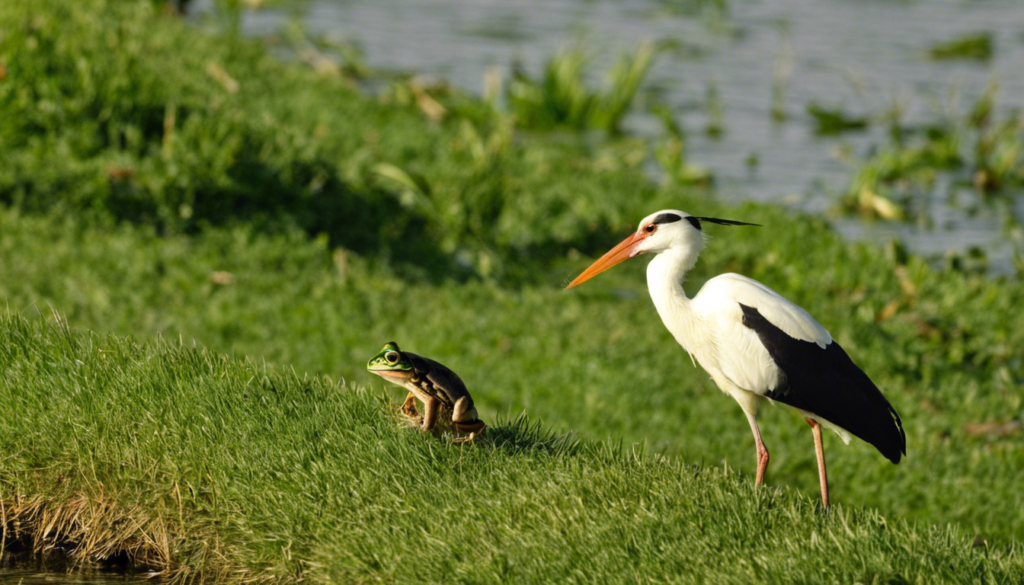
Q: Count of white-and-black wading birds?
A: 1